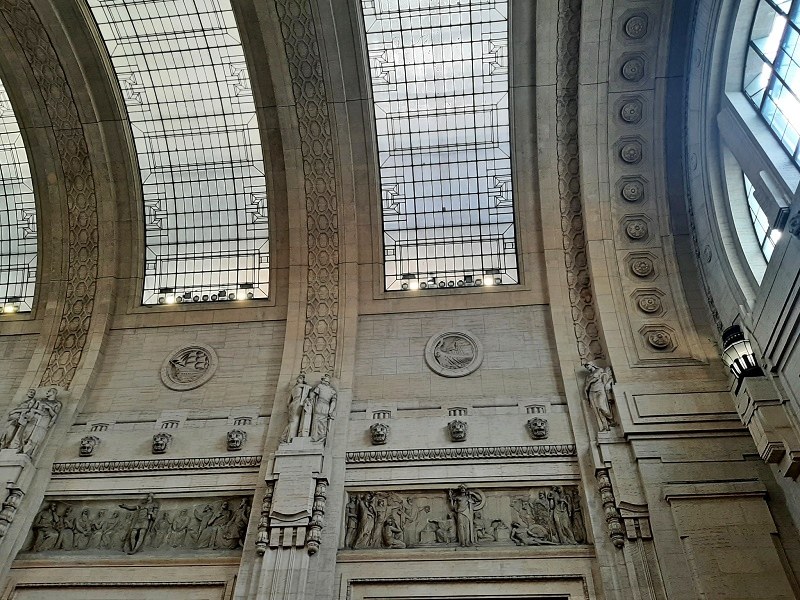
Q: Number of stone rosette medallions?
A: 9